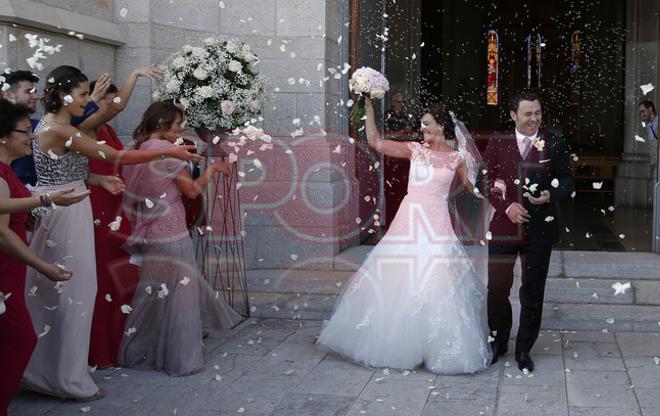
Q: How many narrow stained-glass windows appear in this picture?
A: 3